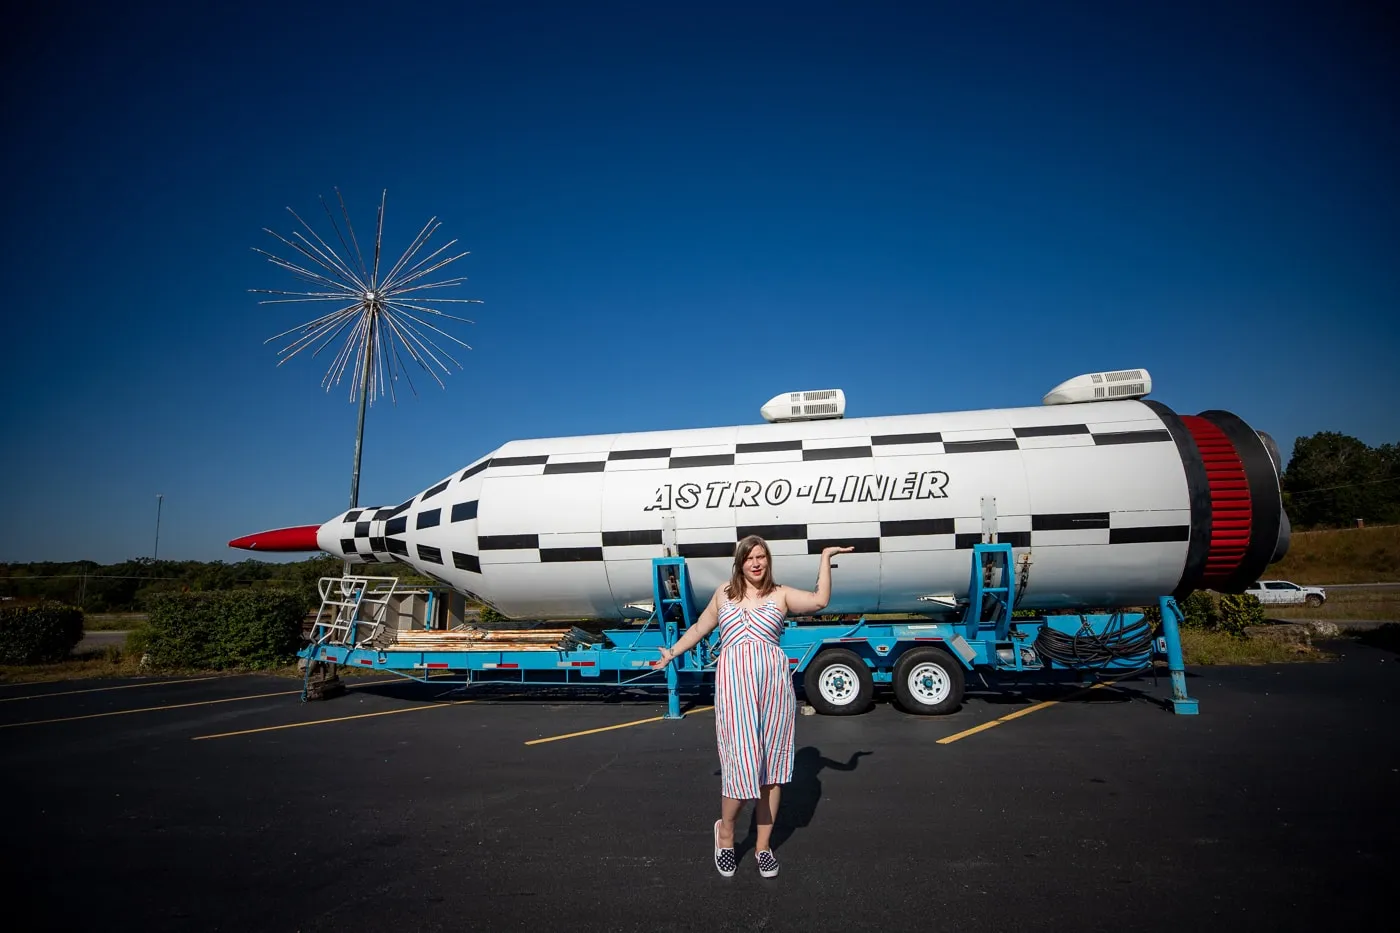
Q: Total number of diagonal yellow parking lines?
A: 5